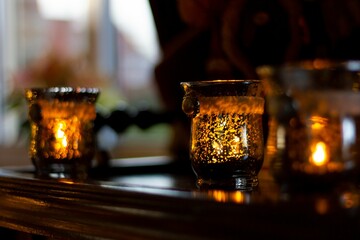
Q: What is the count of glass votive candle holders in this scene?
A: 3